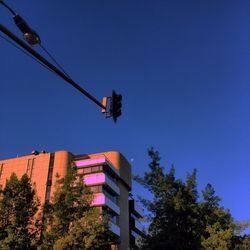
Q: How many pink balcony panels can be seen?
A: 3